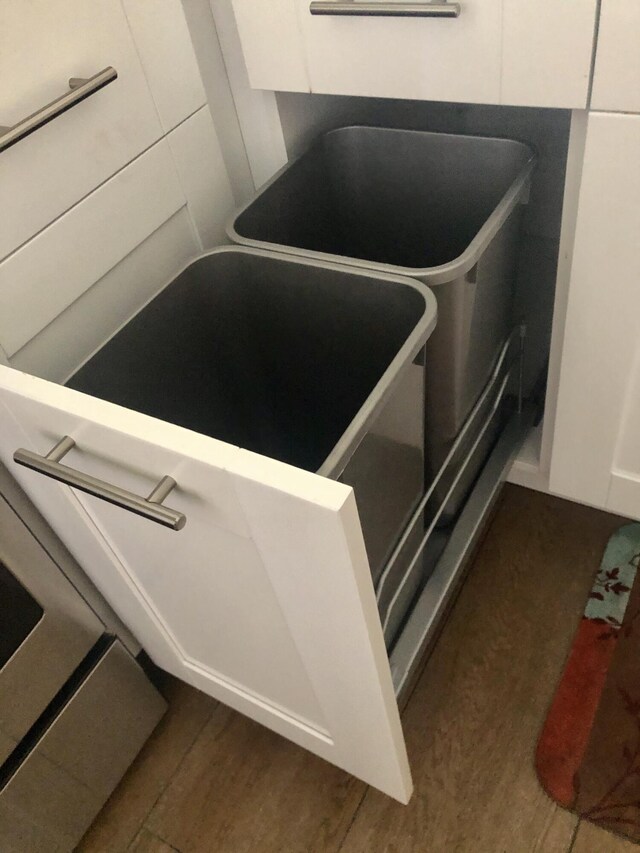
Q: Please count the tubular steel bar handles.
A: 3